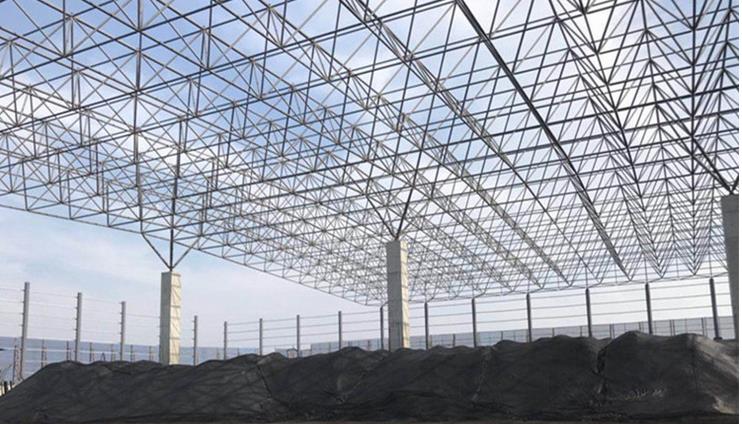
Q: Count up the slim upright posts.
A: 15